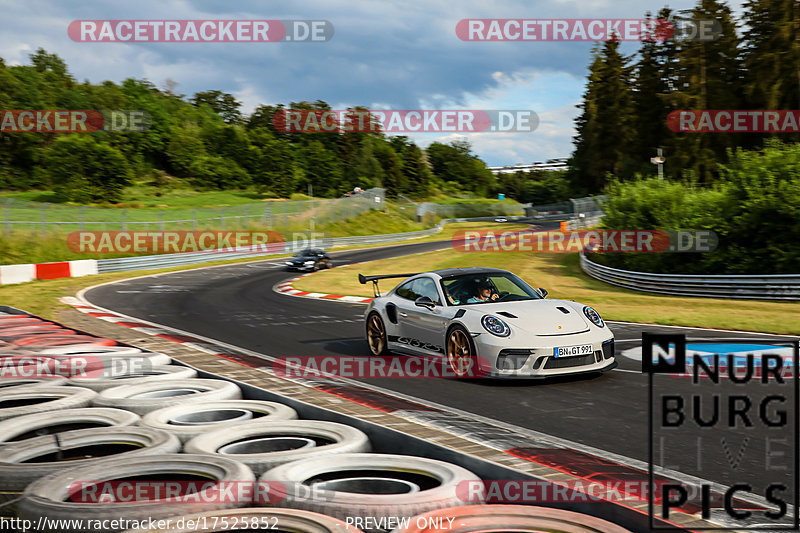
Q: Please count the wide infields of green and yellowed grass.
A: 1